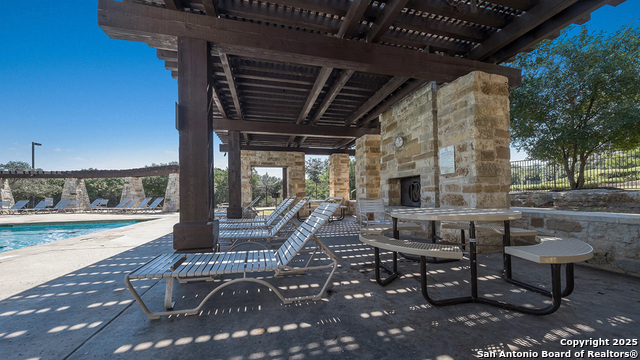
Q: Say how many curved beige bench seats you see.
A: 4